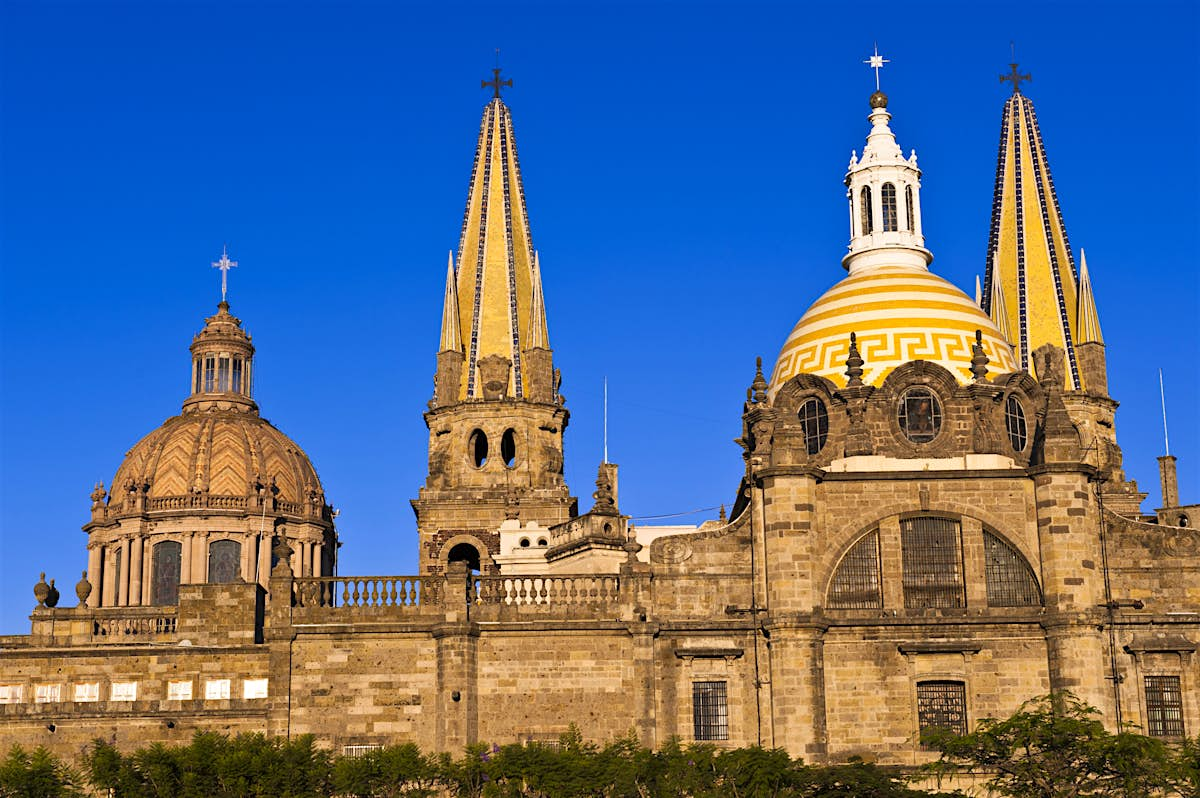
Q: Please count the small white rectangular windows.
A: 7